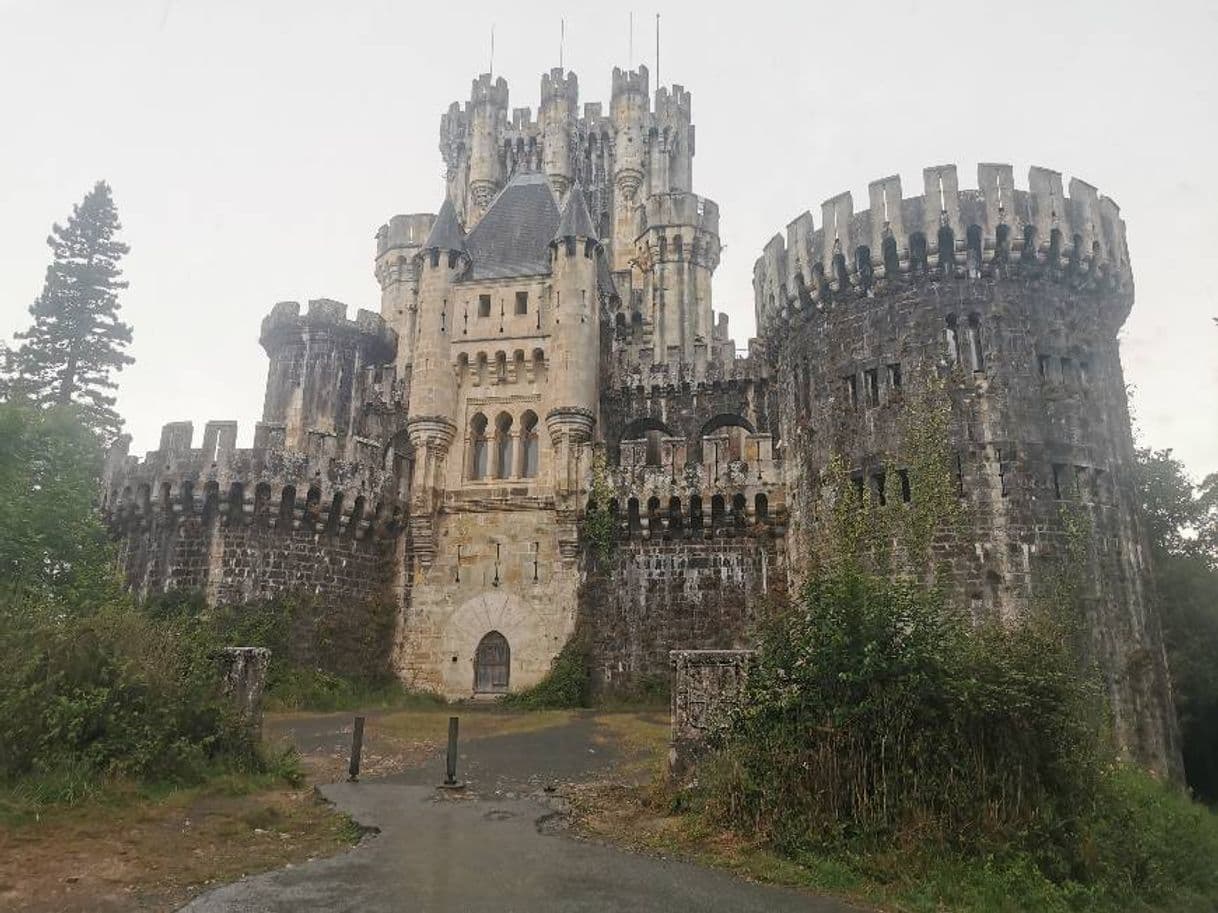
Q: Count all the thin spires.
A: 4